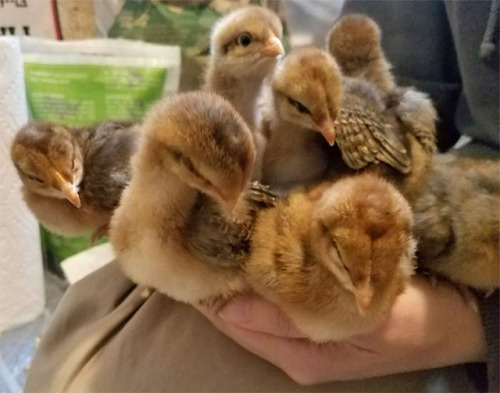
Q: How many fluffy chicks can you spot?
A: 7